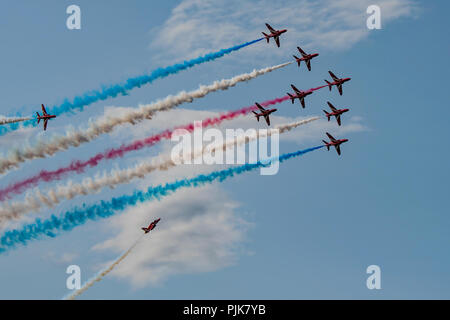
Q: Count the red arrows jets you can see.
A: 9